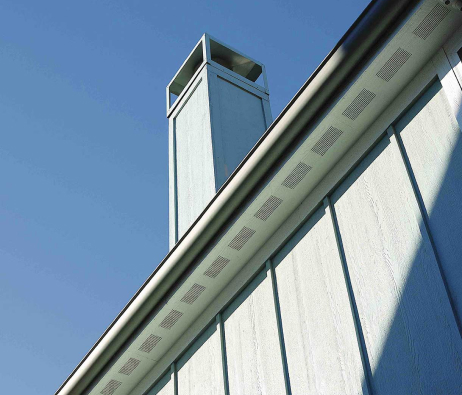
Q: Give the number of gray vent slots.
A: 13